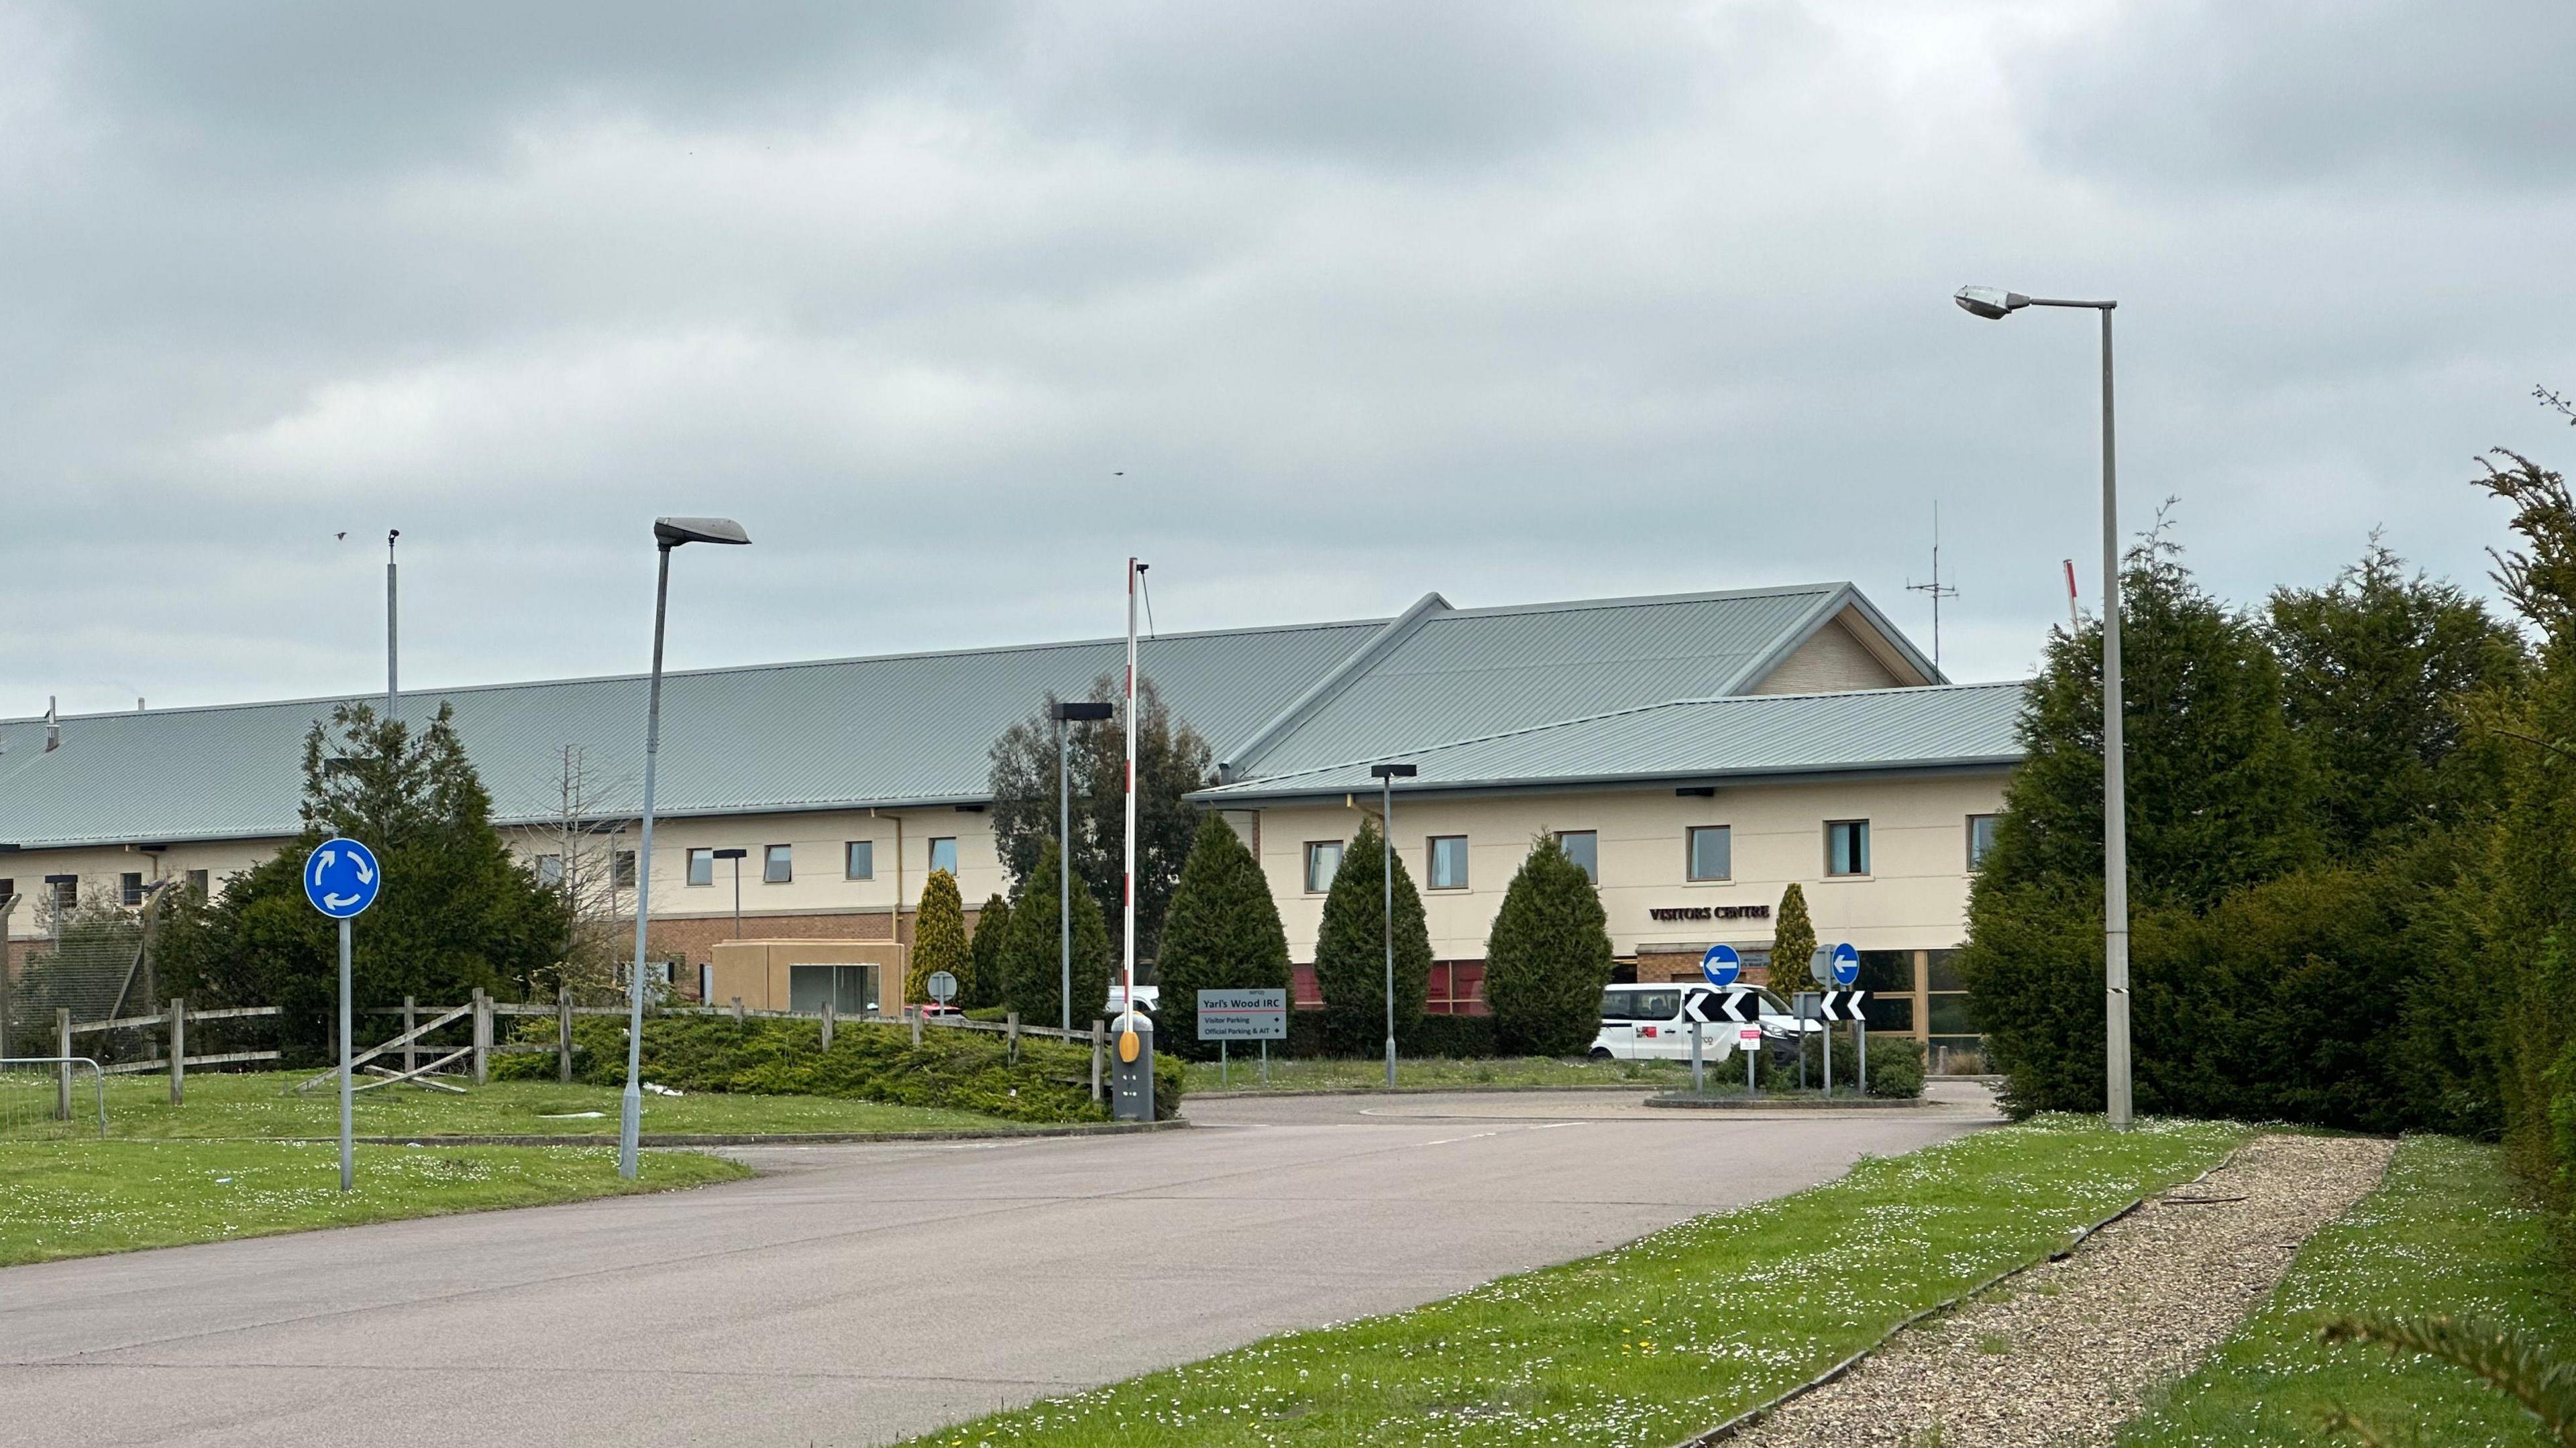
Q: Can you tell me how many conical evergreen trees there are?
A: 7